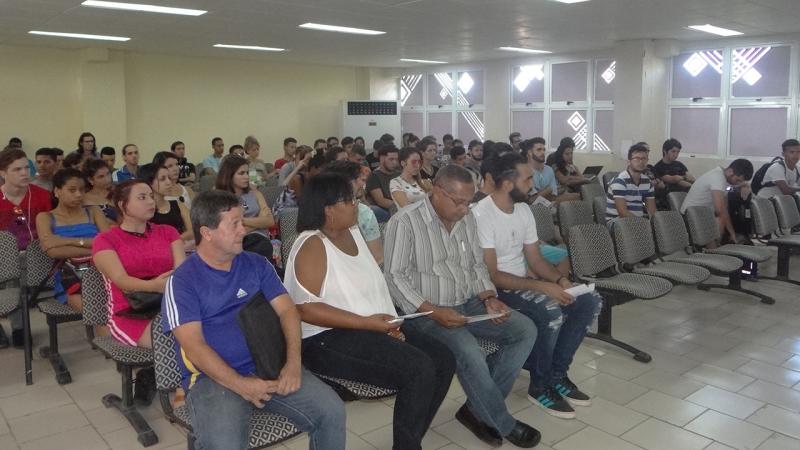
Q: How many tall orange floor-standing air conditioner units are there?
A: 0